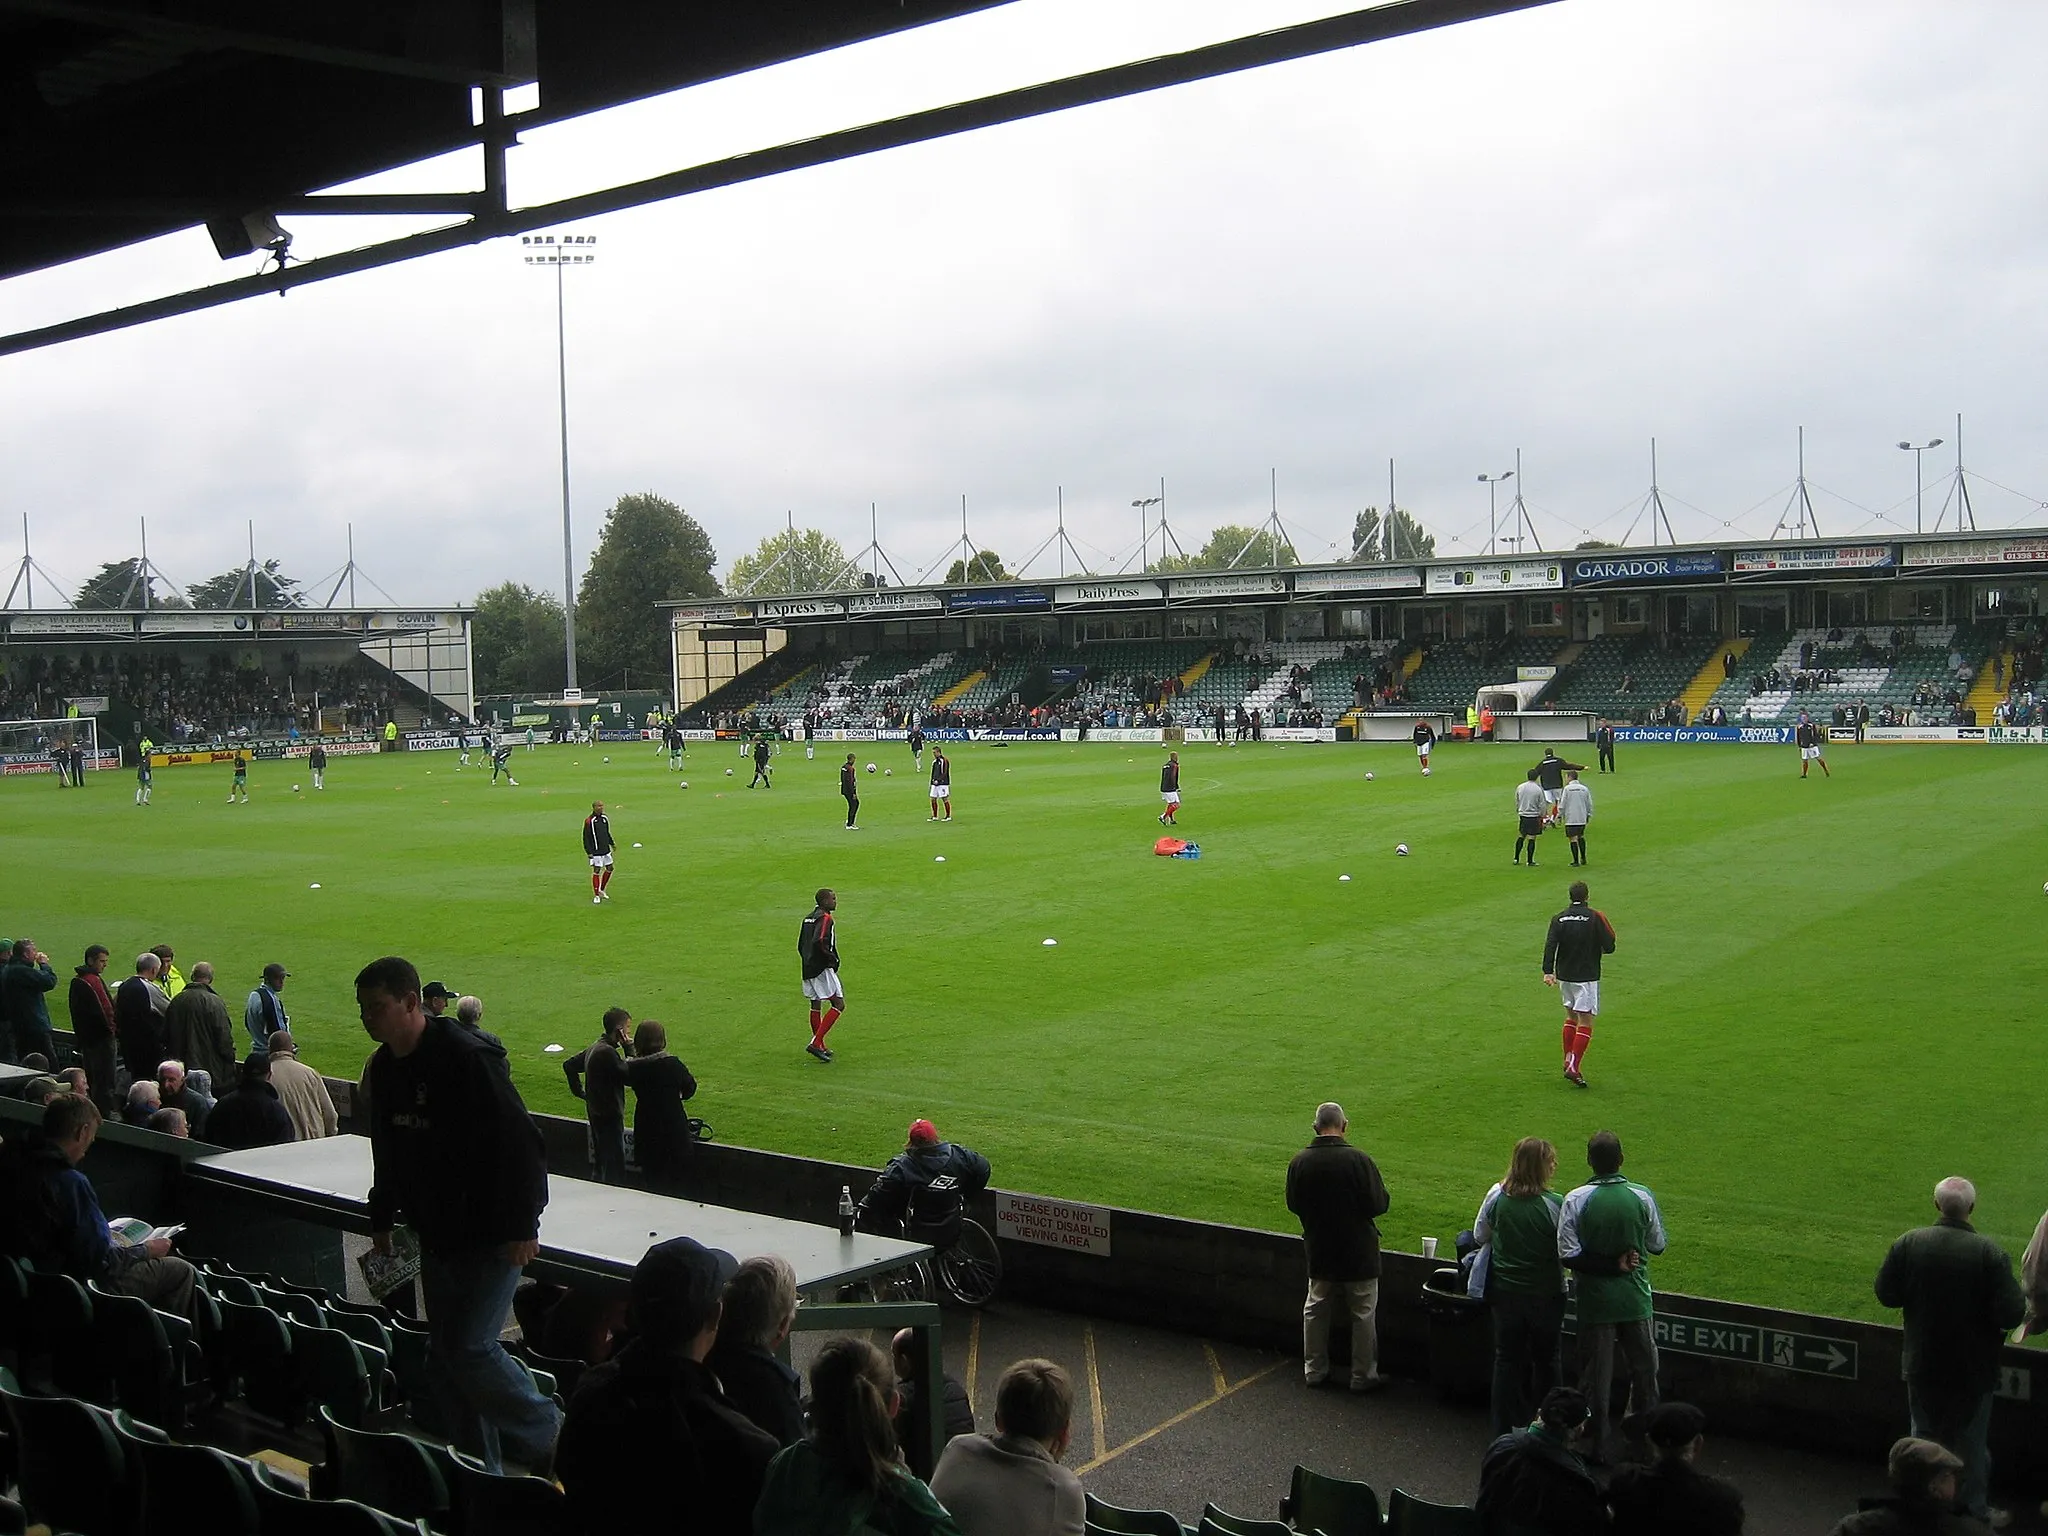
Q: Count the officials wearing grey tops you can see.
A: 2